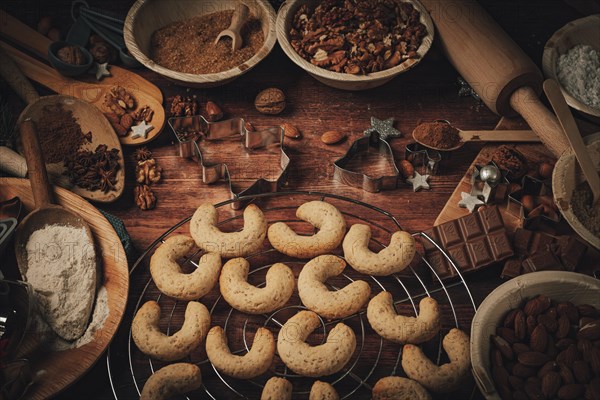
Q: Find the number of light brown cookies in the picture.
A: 14